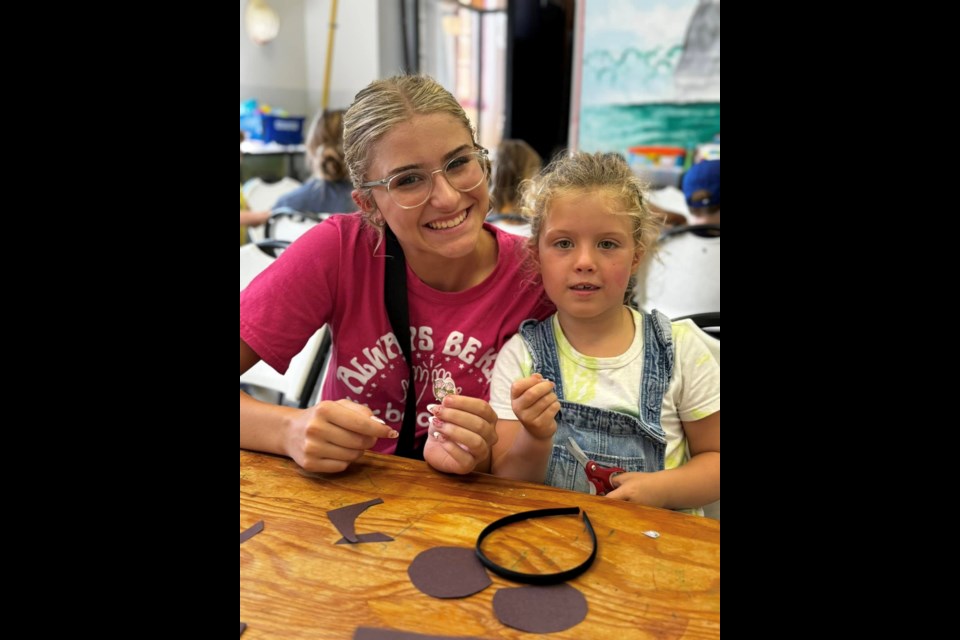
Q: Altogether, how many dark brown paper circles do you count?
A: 2